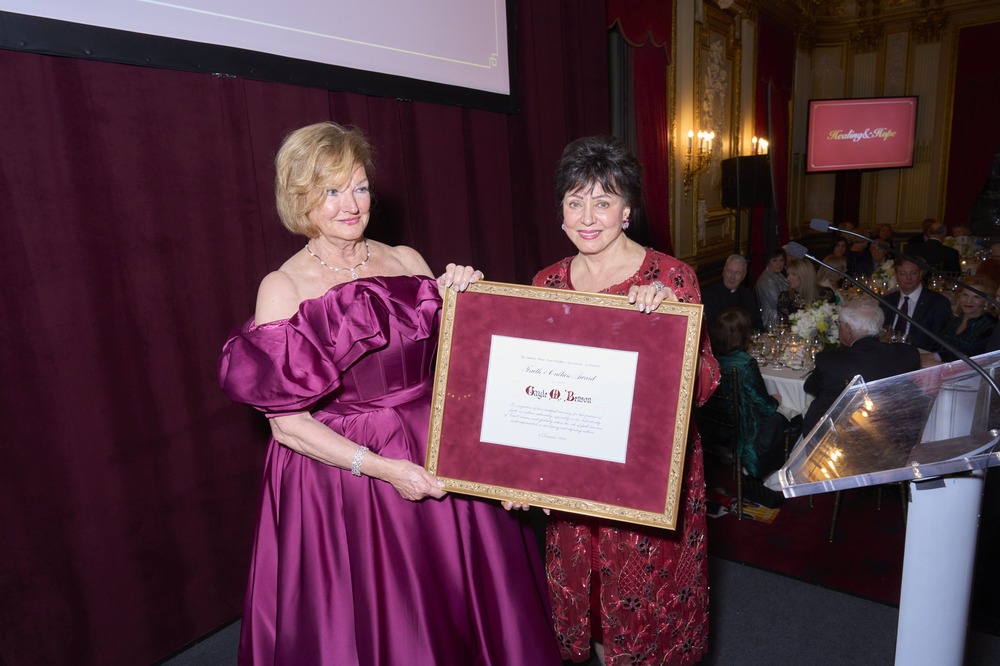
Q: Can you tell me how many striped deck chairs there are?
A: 0